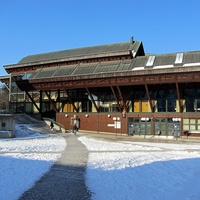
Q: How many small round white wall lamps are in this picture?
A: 3